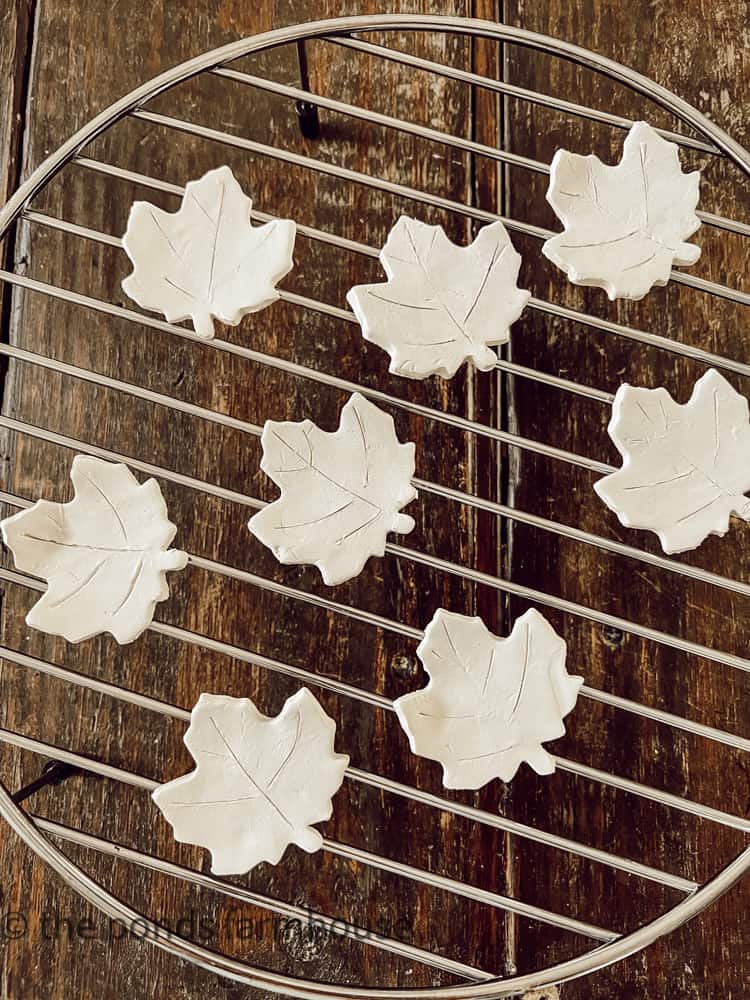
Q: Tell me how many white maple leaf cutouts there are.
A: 8